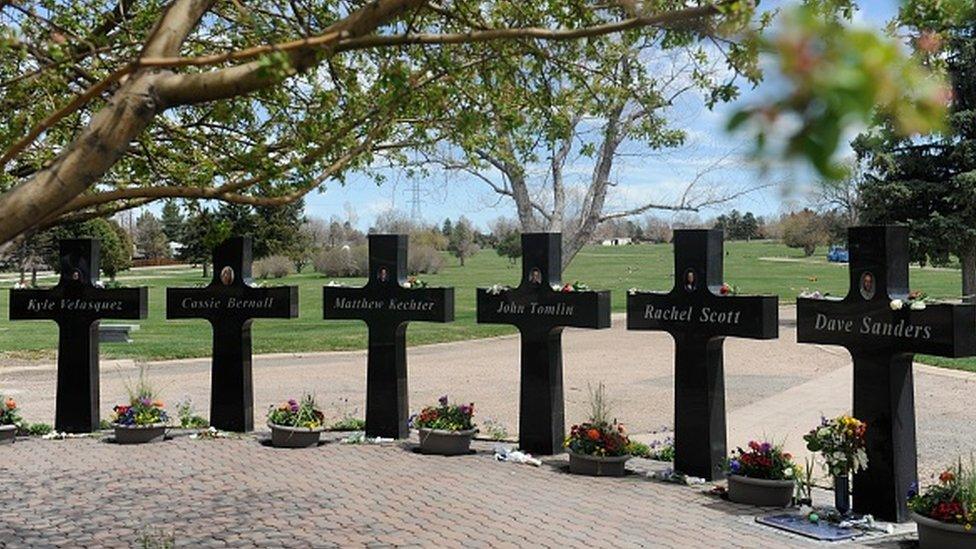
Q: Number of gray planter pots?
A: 7